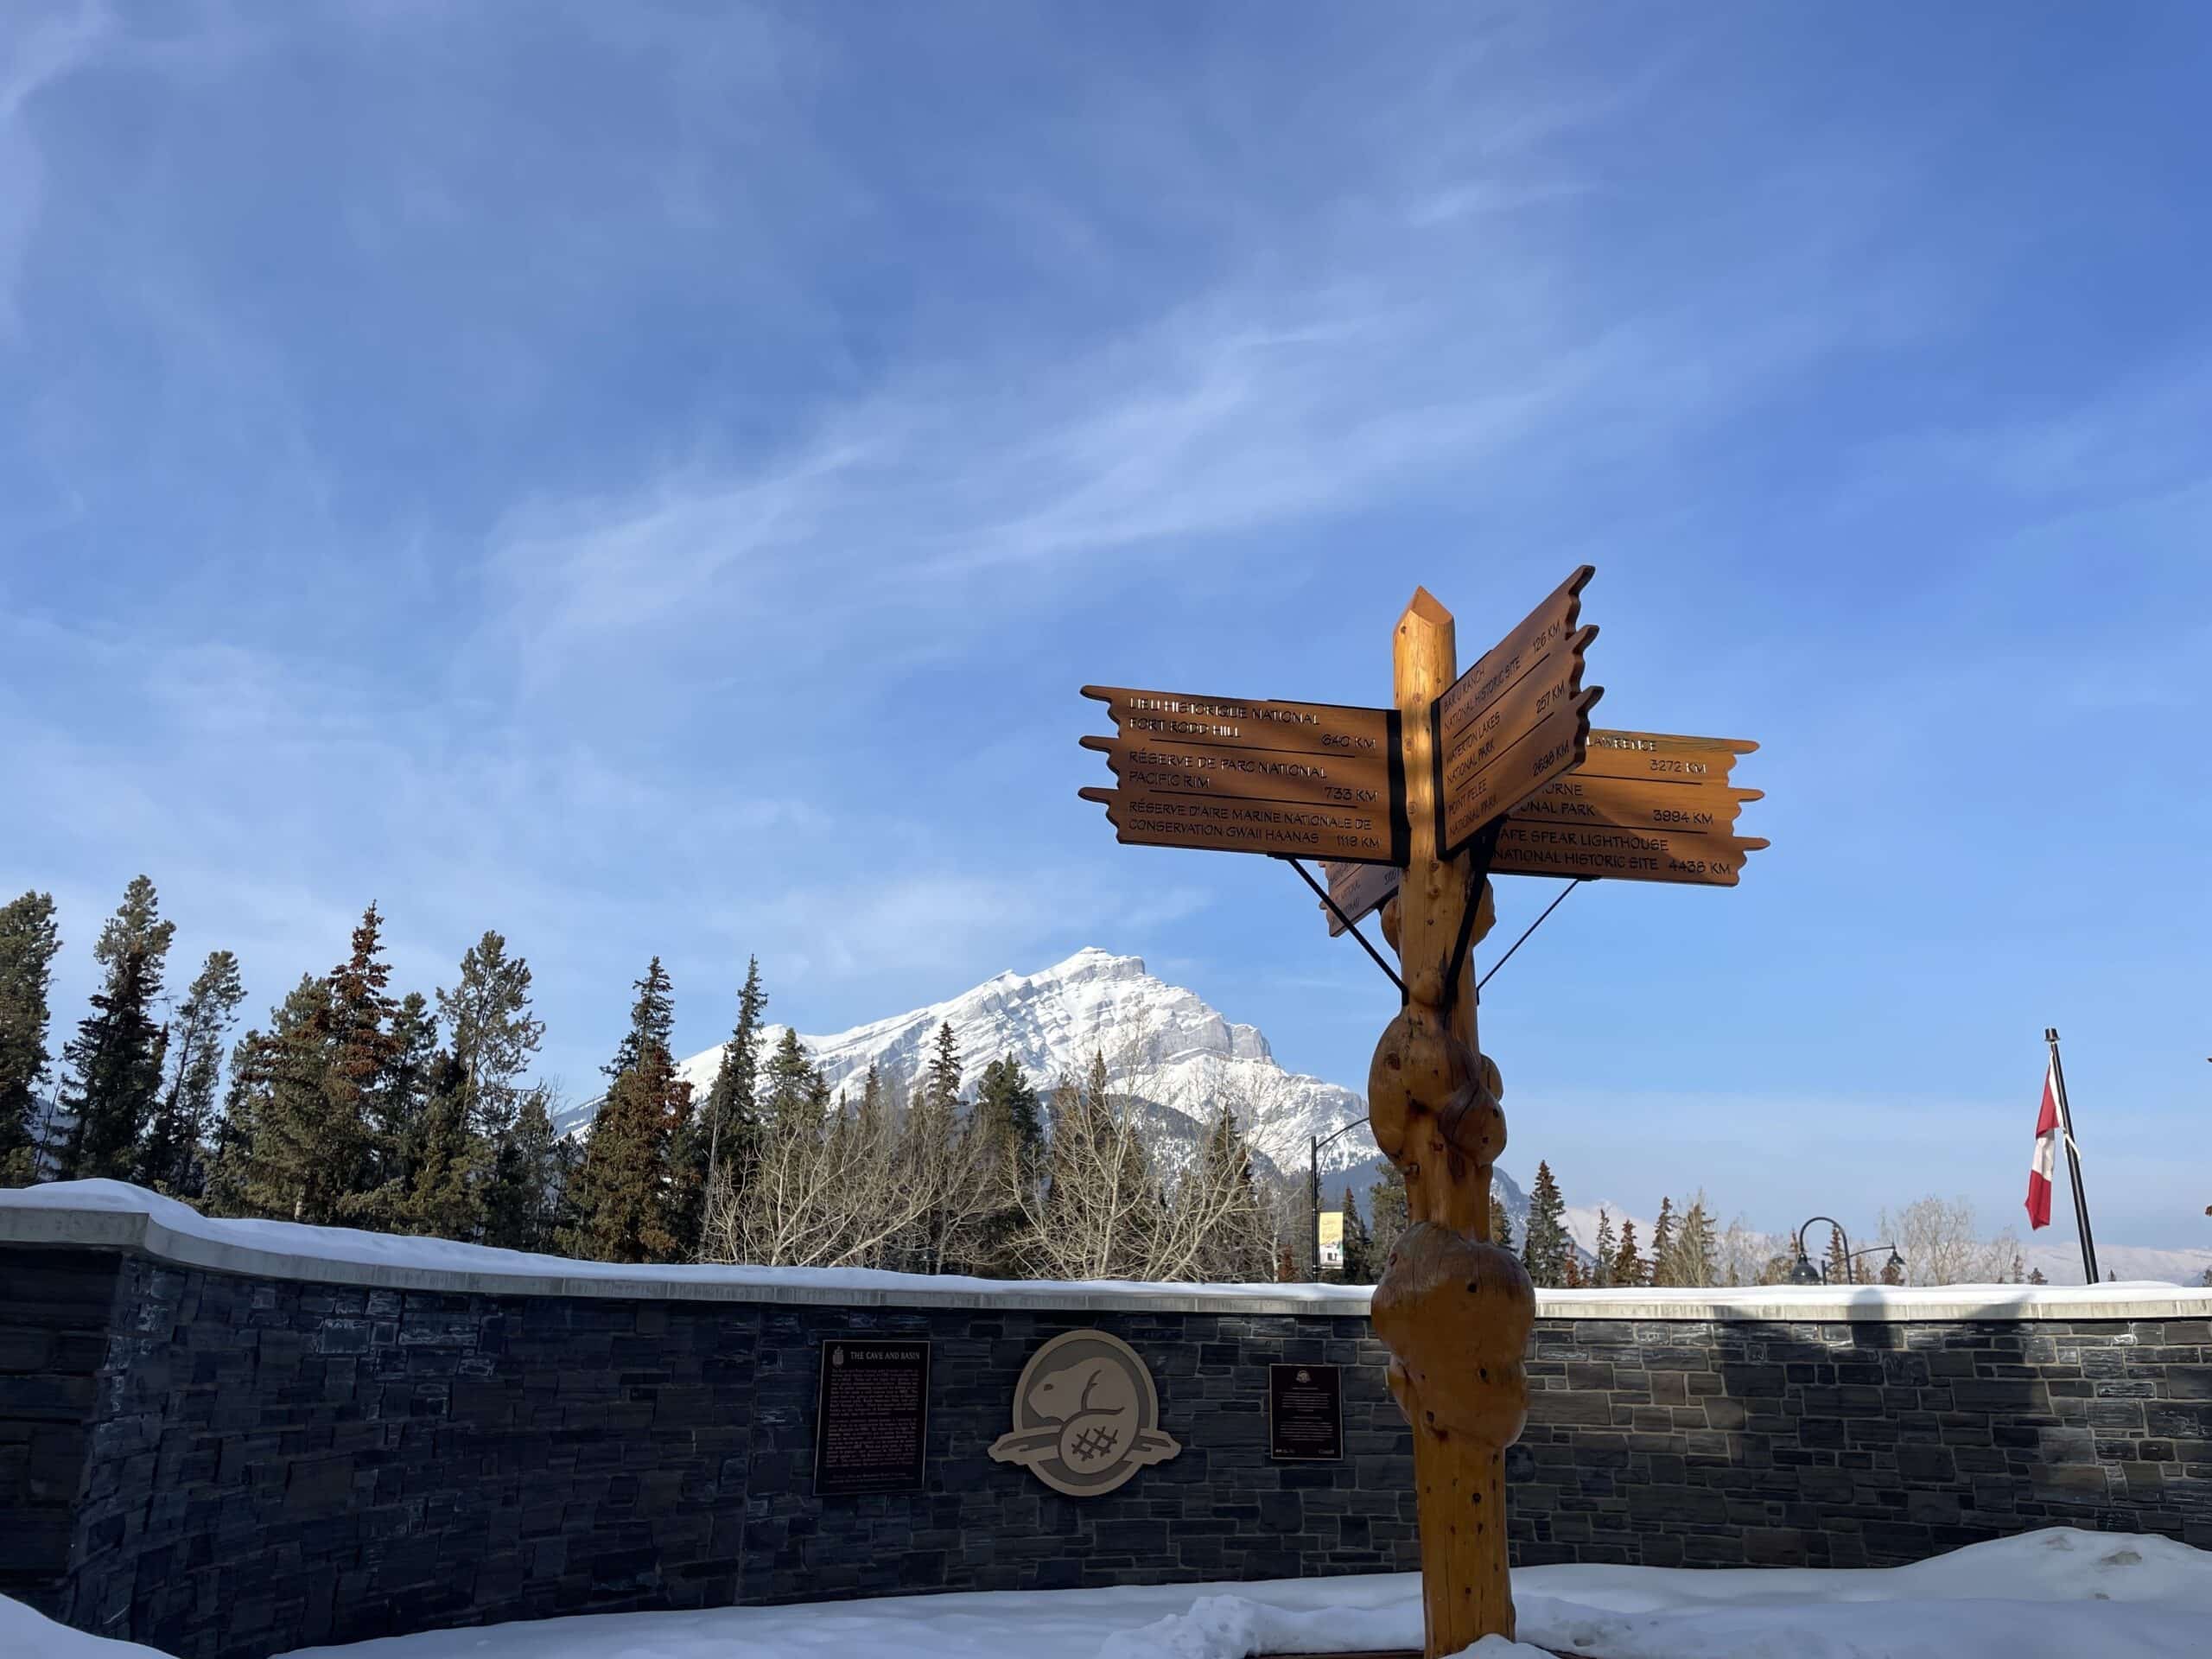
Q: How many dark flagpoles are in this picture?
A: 1